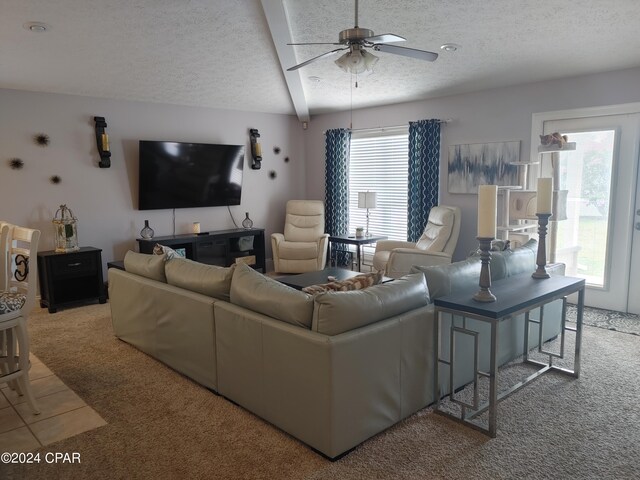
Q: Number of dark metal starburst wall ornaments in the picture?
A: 6